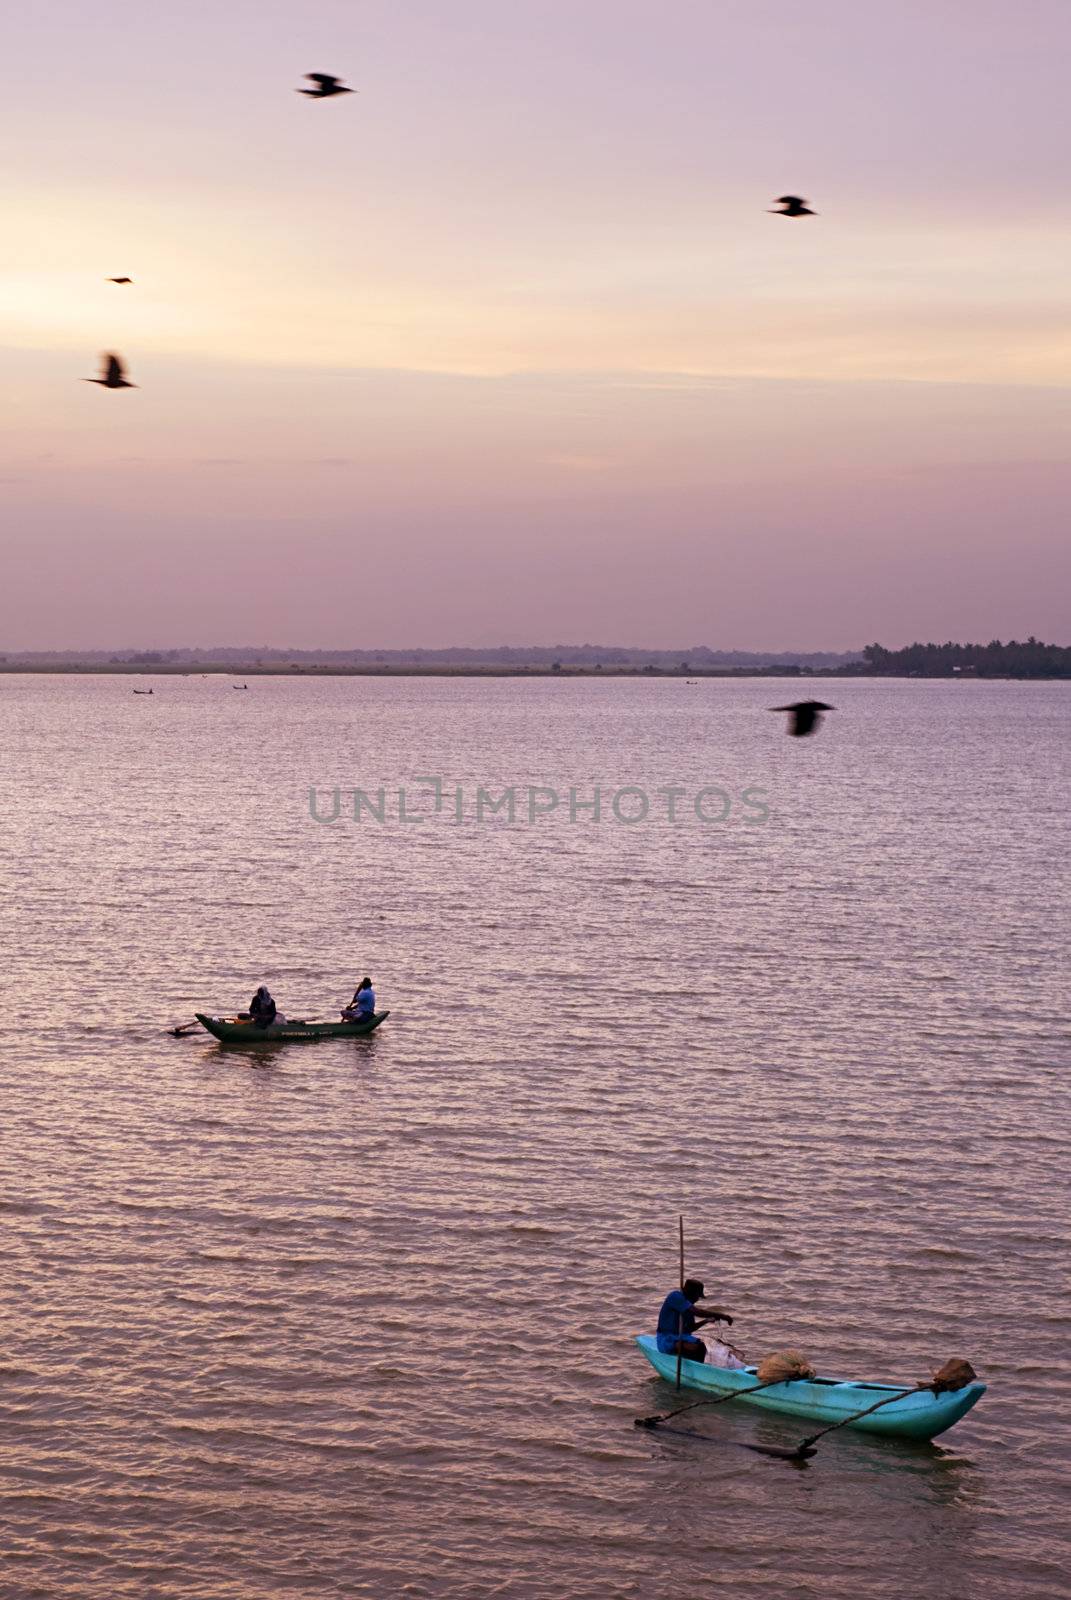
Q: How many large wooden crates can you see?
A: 0